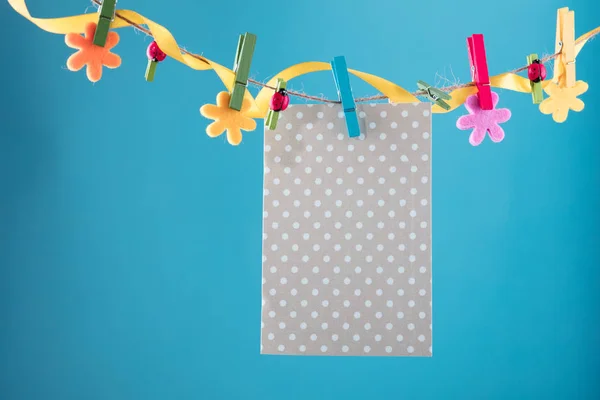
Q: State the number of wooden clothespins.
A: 9